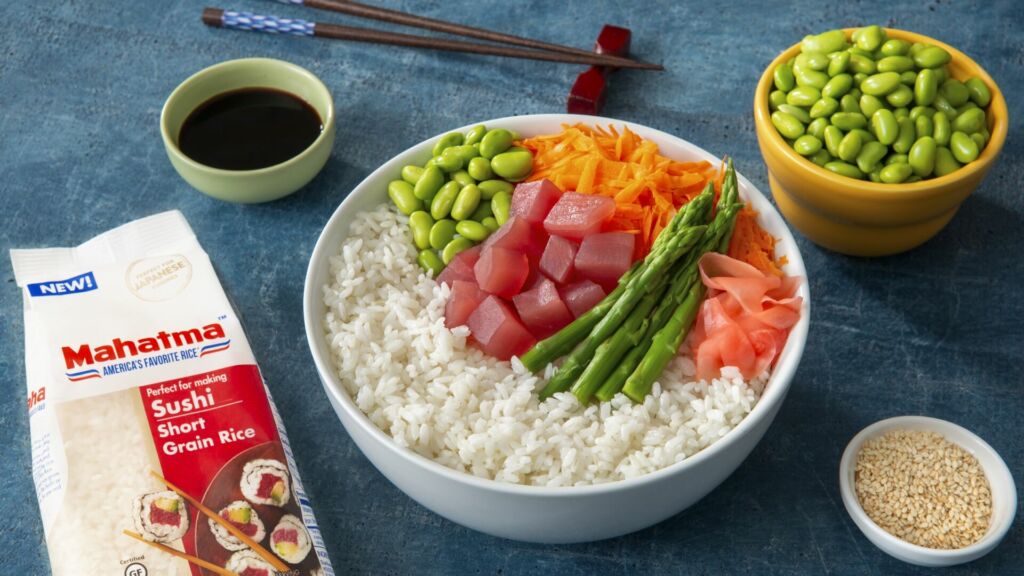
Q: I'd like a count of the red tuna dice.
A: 11